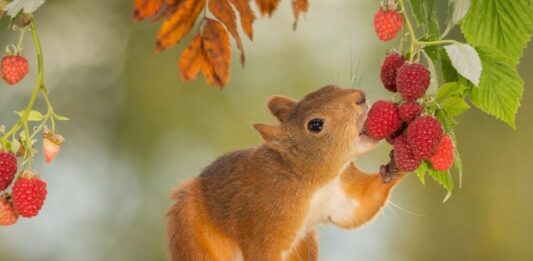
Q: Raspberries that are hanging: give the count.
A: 13